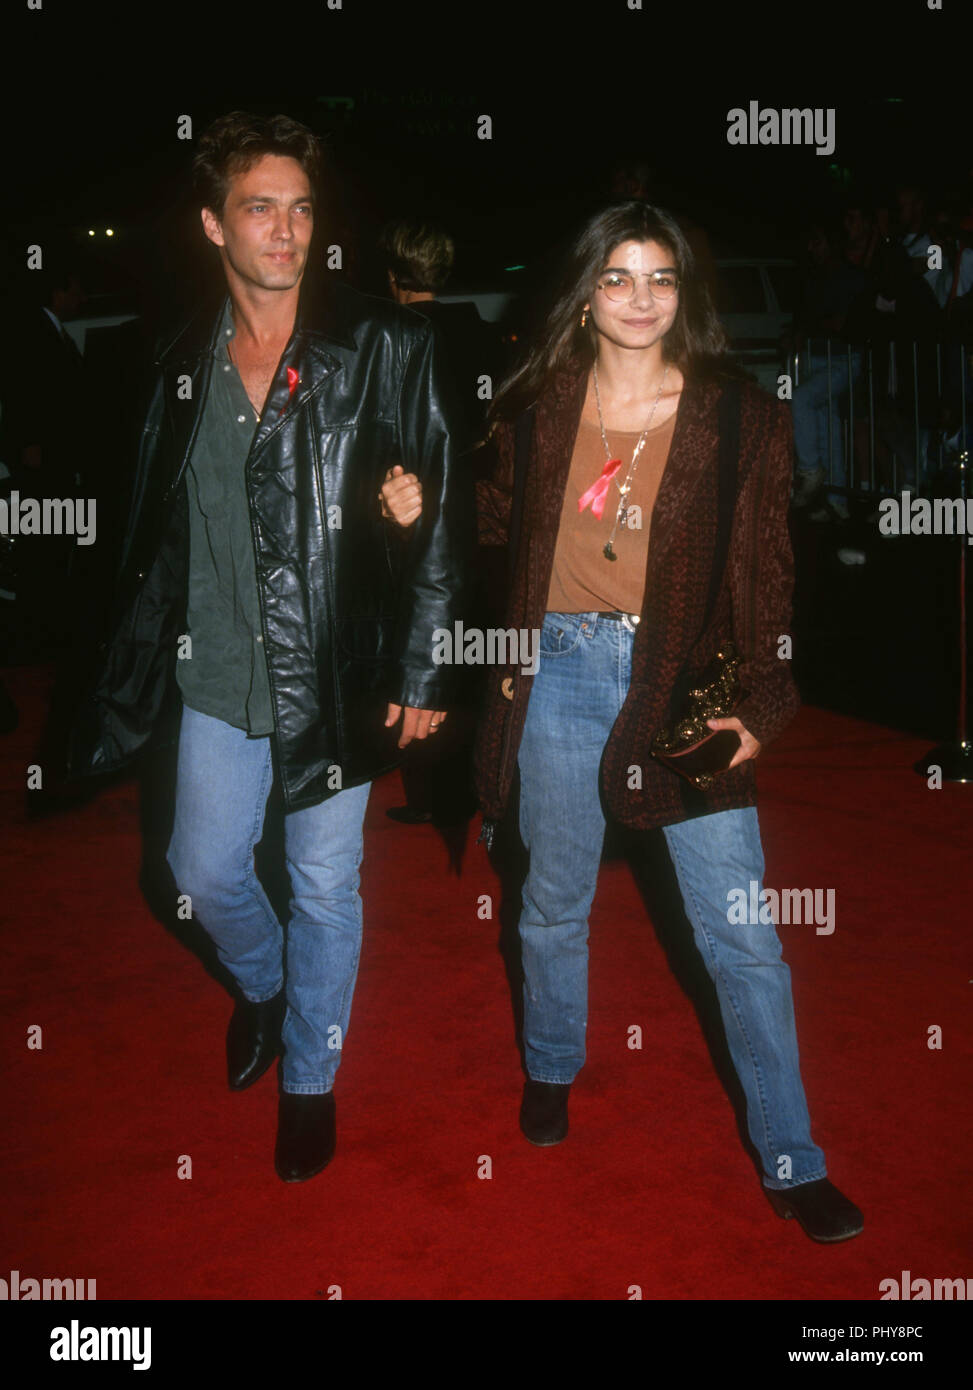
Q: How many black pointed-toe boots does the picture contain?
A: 2